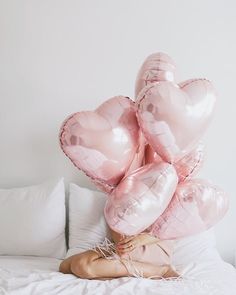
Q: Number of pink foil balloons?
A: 6